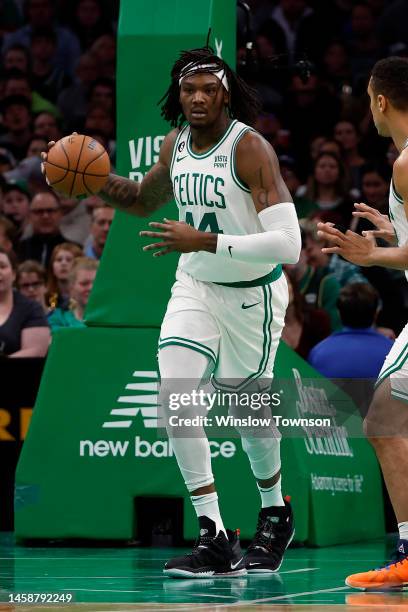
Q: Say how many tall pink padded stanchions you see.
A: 0